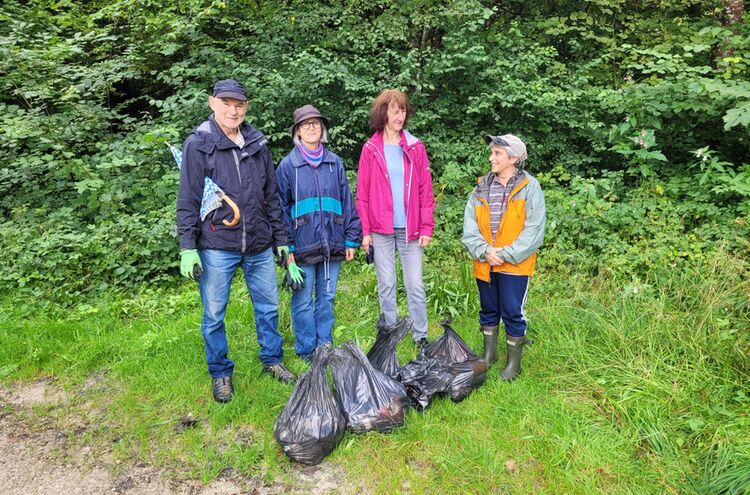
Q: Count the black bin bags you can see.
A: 5